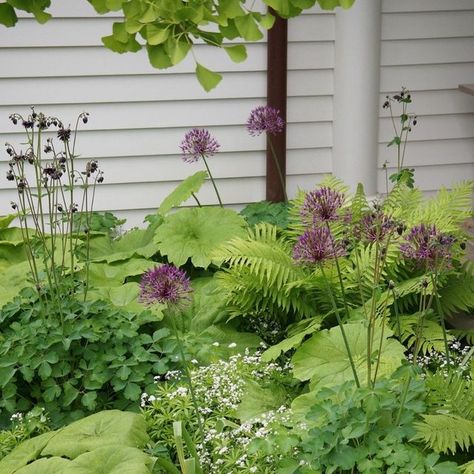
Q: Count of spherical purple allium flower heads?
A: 7